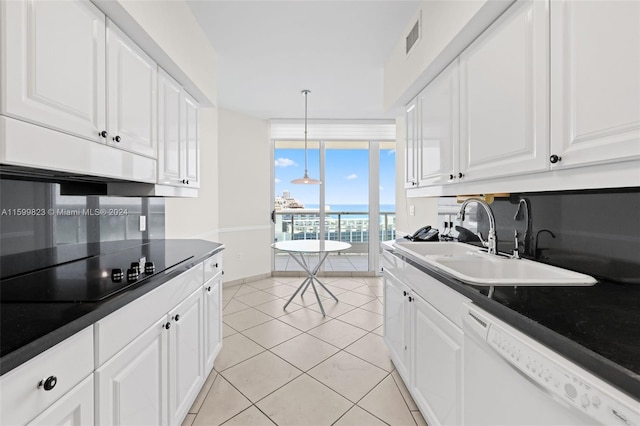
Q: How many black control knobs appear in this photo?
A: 4